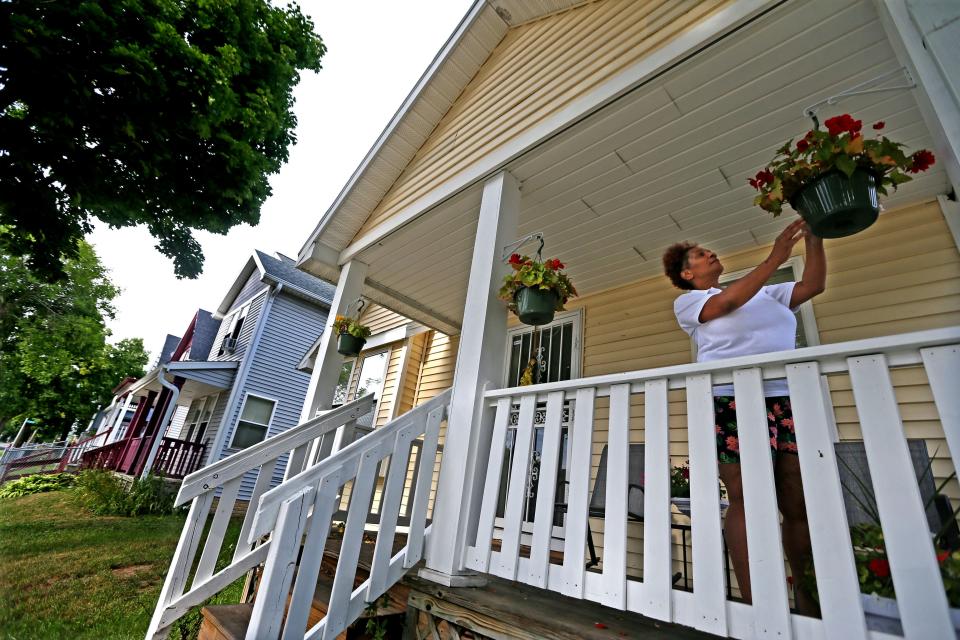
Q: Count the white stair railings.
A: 2